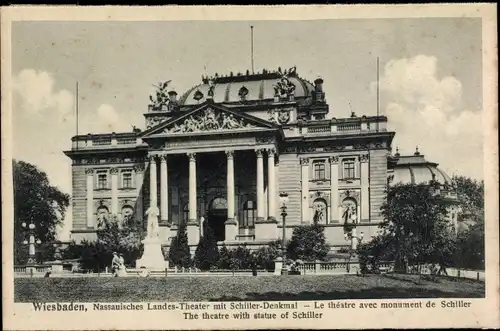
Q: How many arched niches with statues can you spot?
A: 4